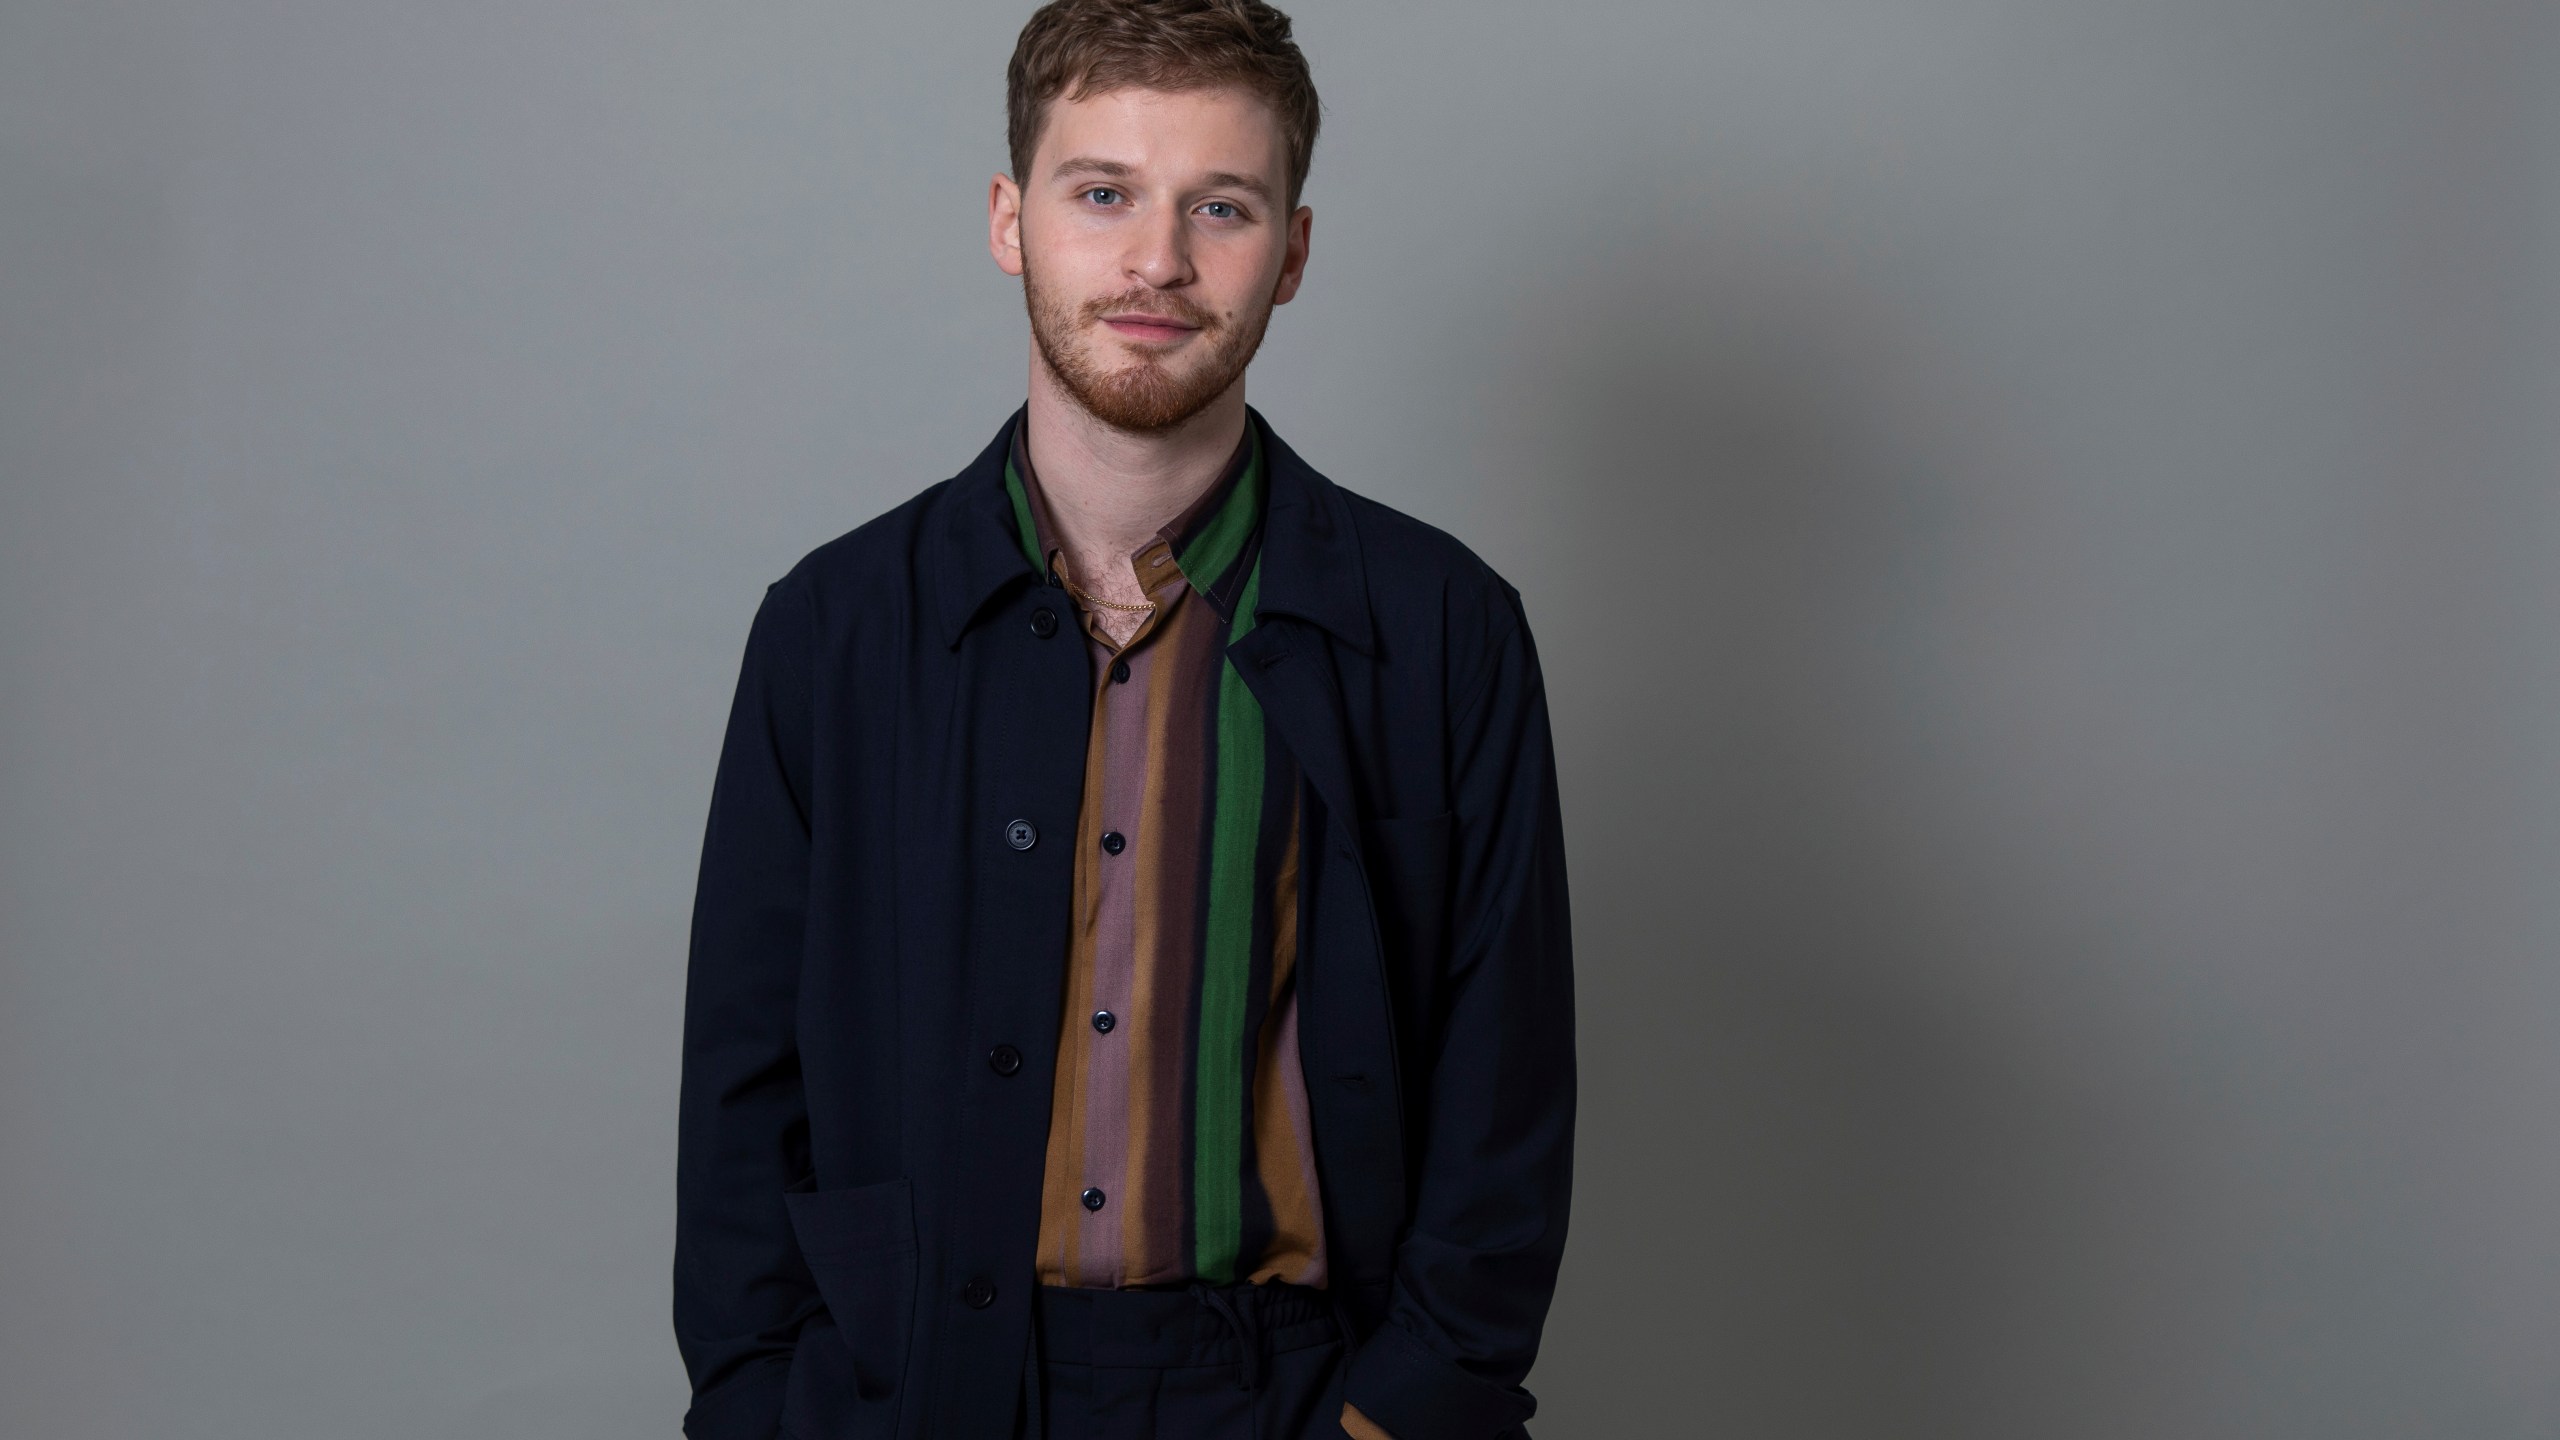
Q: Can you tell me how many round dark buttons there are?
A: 8